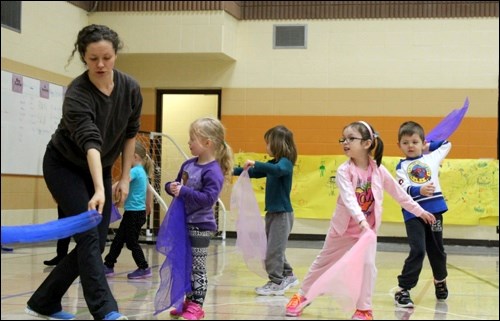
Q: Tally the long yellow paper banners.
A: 1